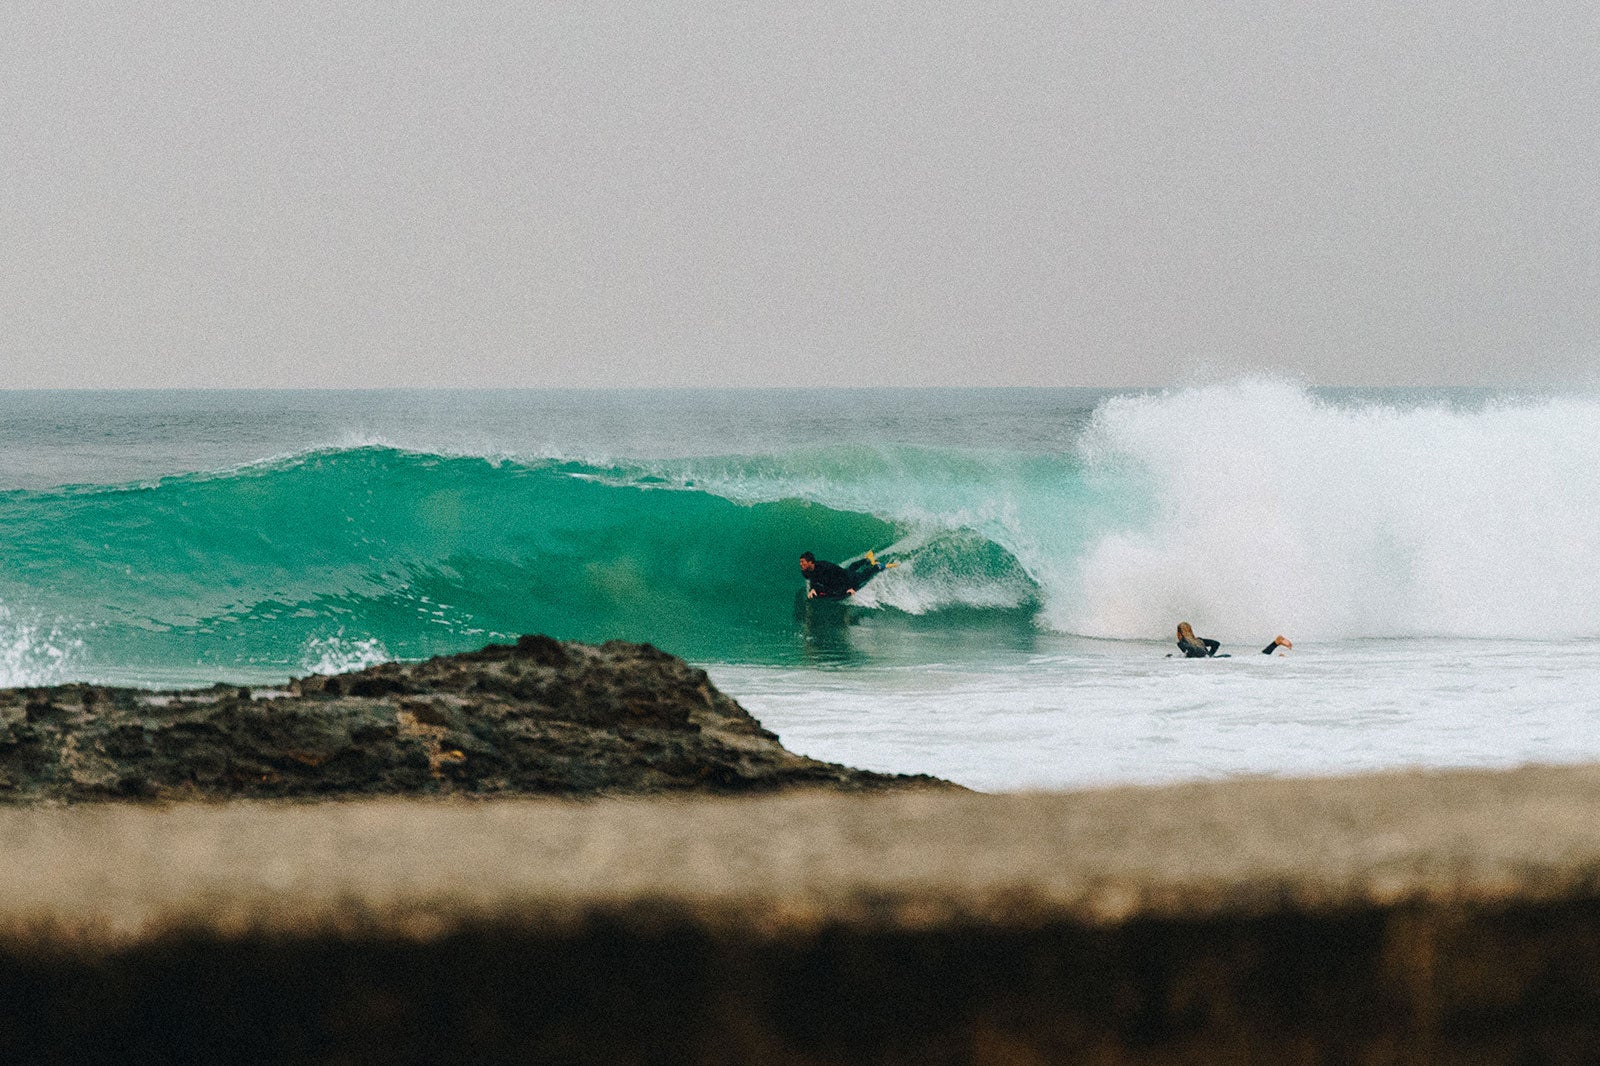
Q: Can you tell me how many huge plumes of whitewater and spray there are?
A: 1